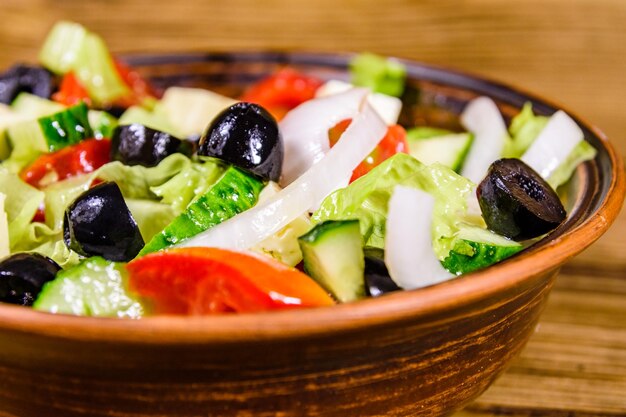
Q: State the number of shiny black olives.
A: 7